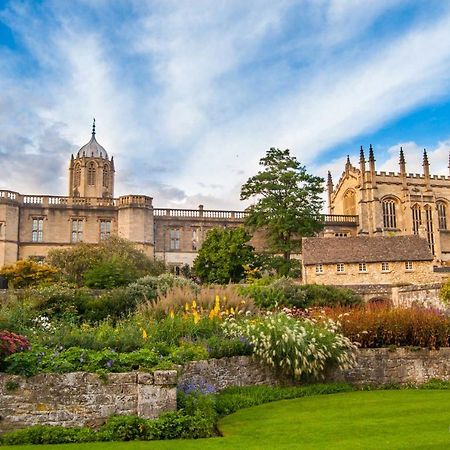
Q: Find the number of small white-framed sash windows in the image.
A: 5